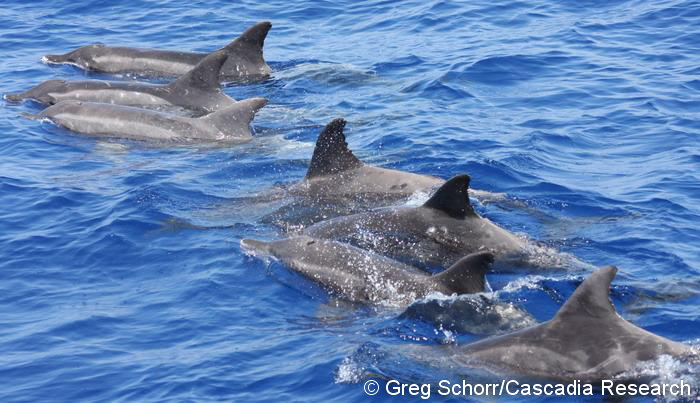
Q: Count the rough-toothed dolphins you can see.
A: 7